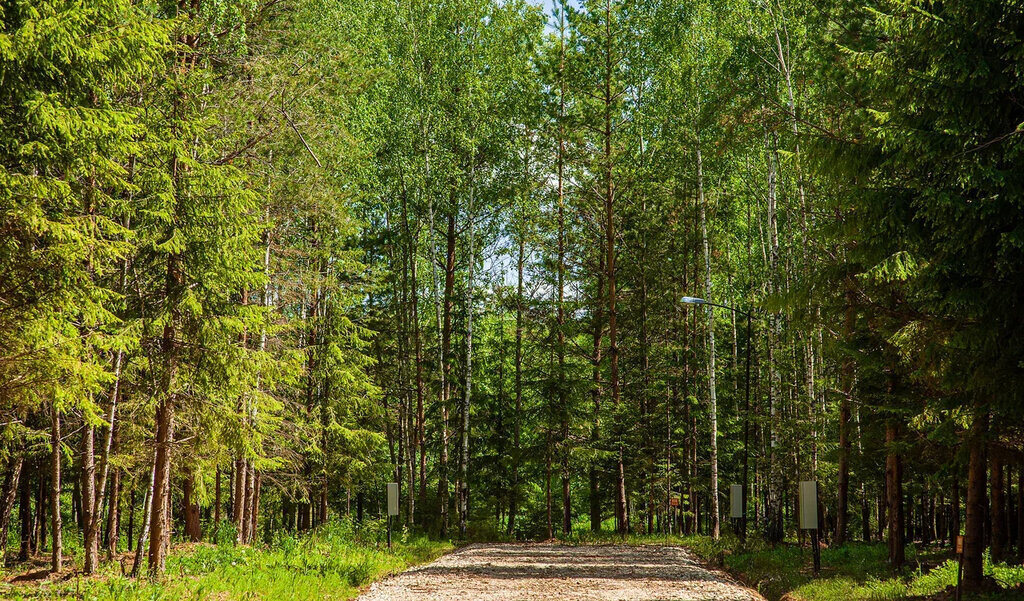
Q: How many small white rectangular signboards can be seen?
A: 3